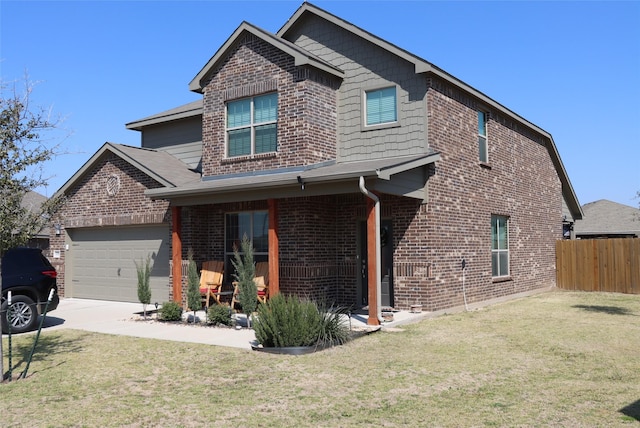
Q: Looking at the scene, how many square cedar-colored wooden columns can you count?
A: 3